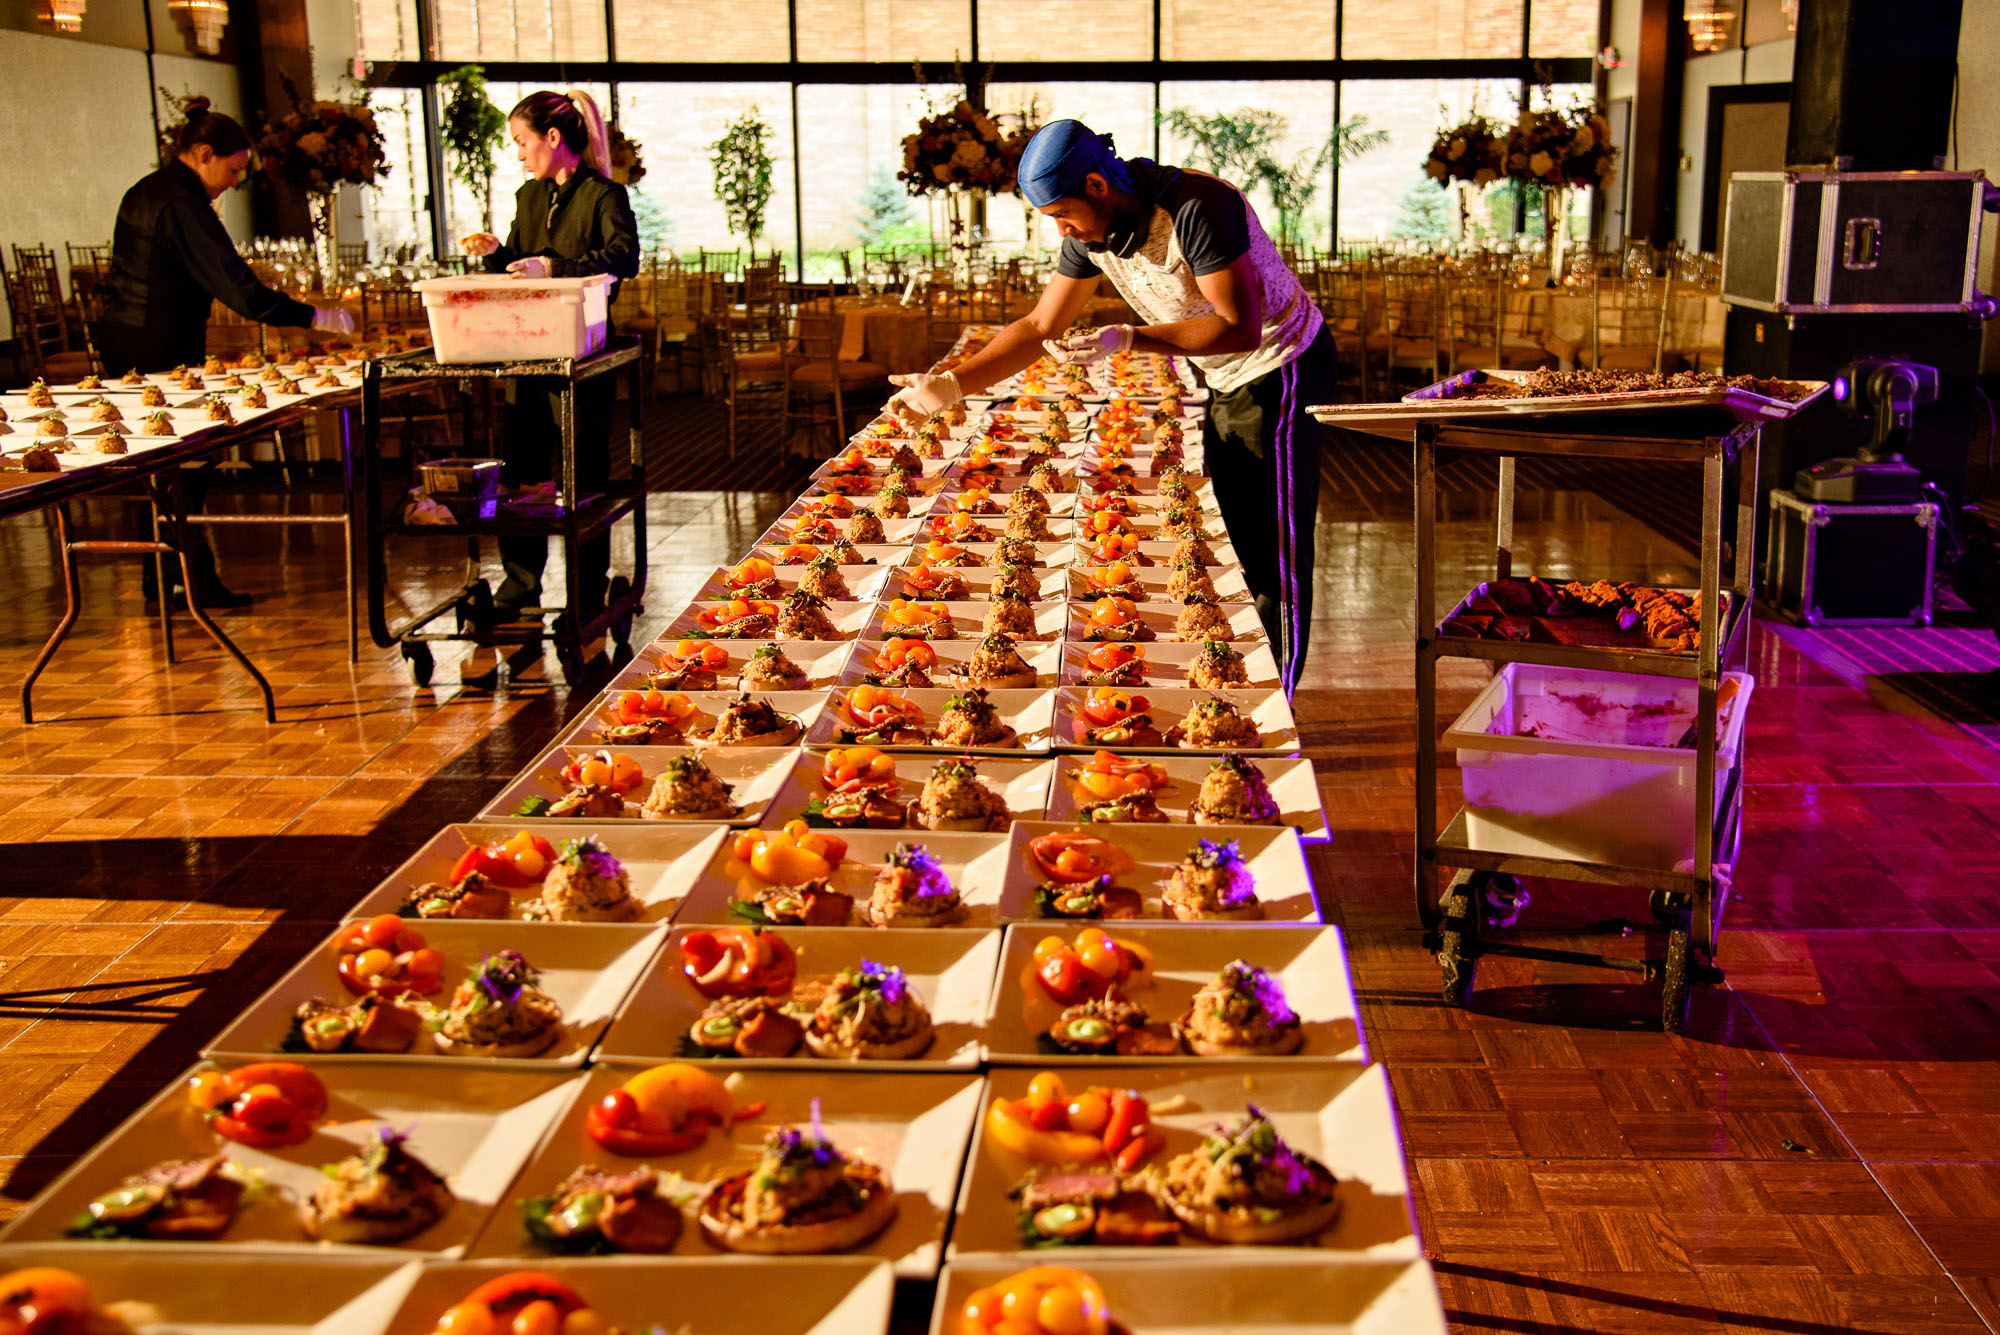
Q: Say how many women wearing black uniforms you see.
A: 2